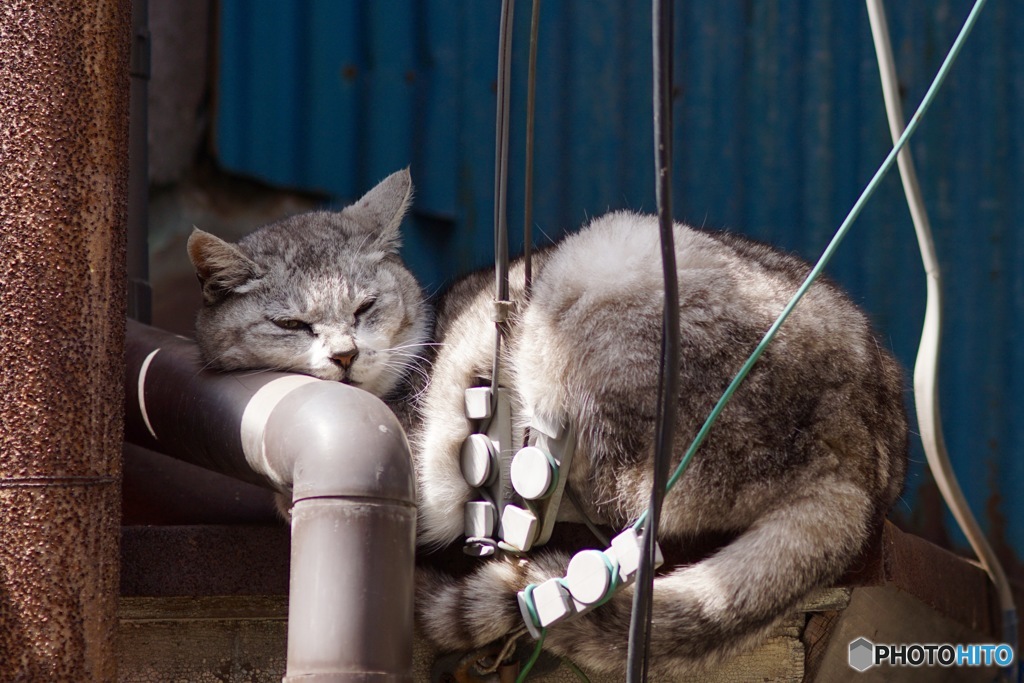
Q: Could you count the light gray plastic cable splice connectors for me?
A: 3